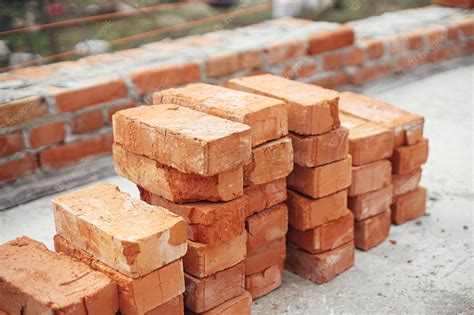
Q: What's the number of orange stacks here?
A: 7